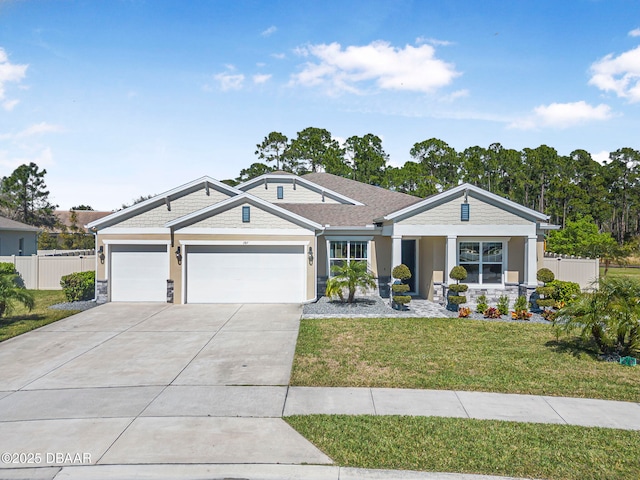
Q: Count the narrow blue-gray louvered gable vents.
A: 3